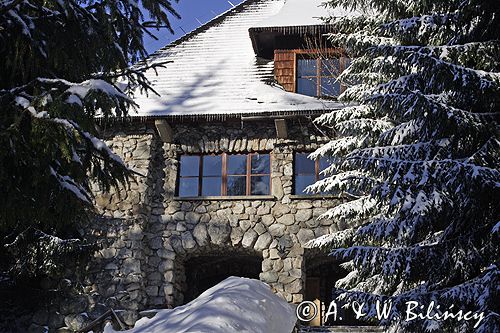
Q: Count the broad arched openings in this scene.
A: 2